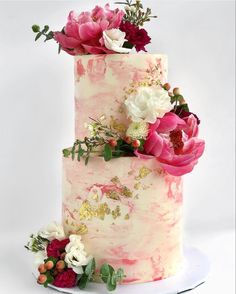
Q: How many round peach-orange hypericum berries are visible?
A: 11